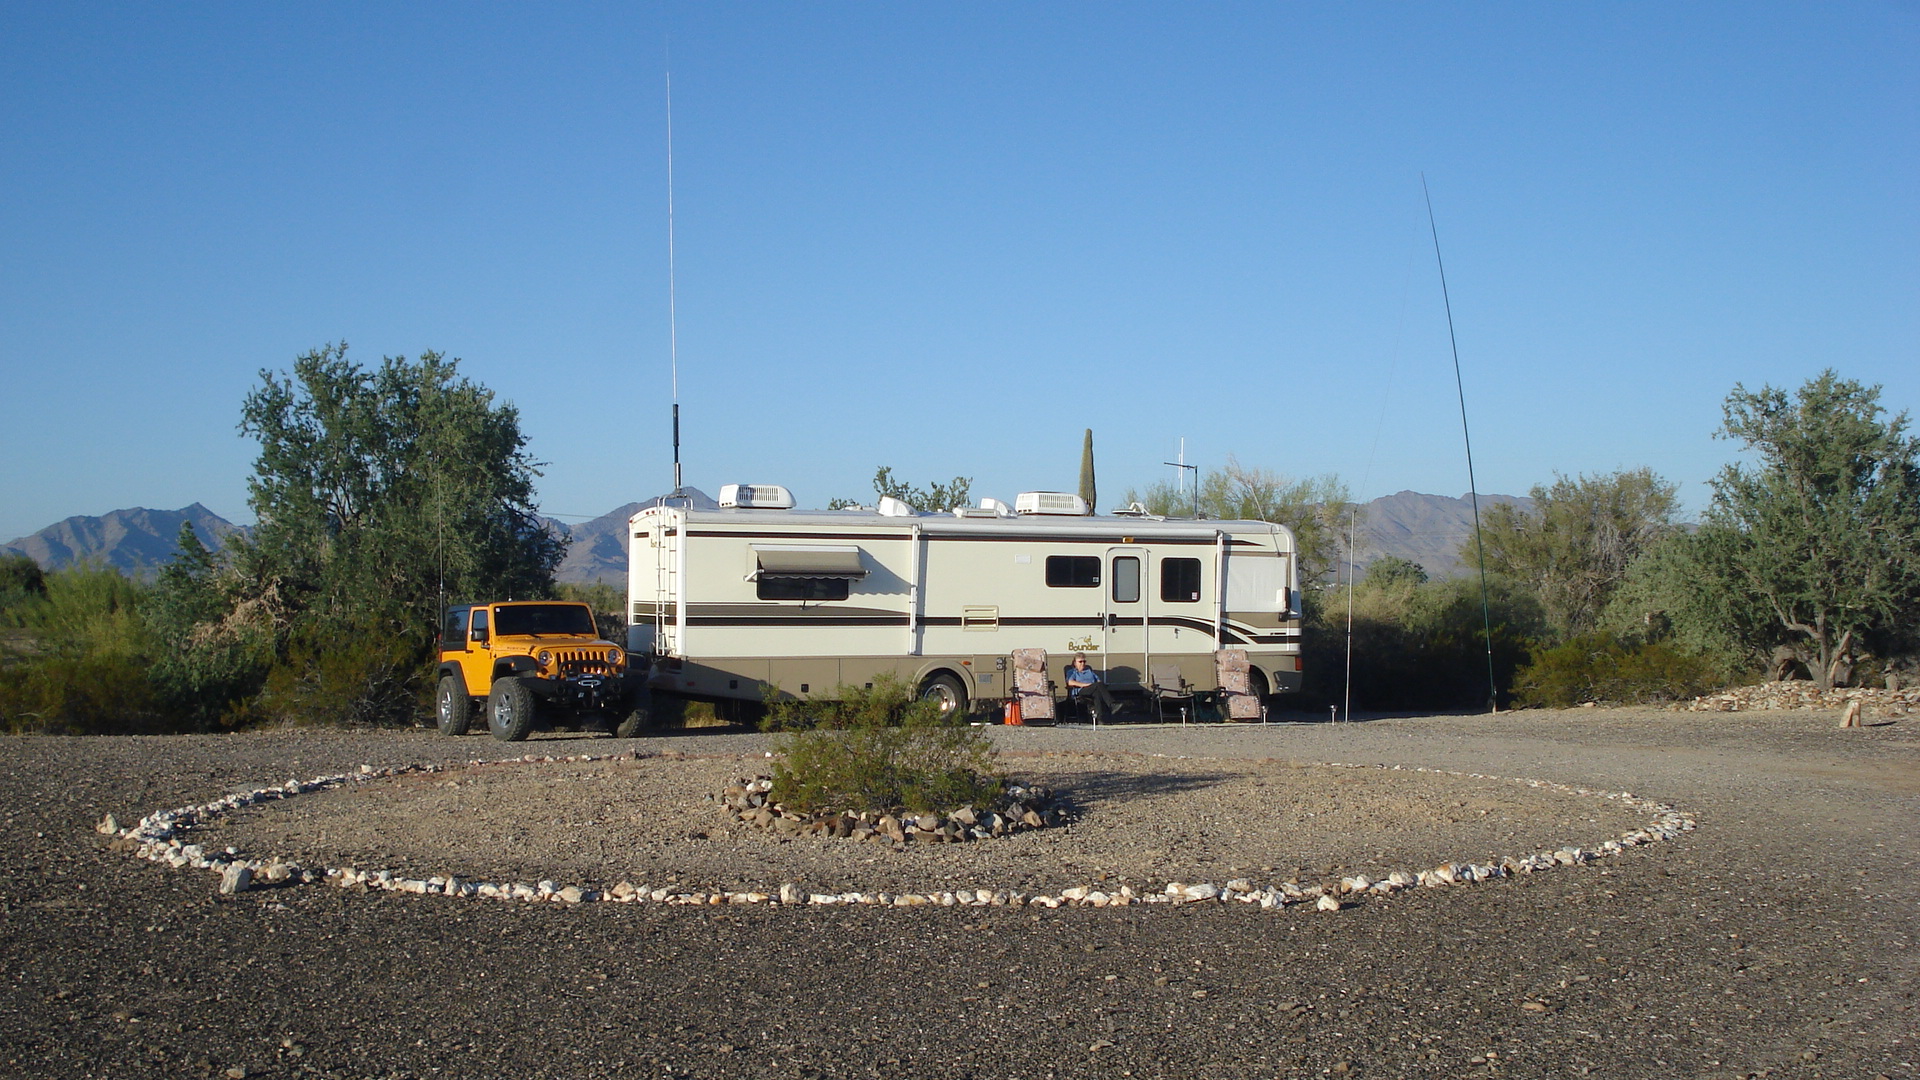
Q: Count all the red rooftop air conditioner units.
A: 0